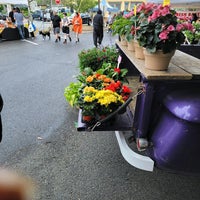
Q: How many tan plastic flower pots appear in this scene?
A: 4